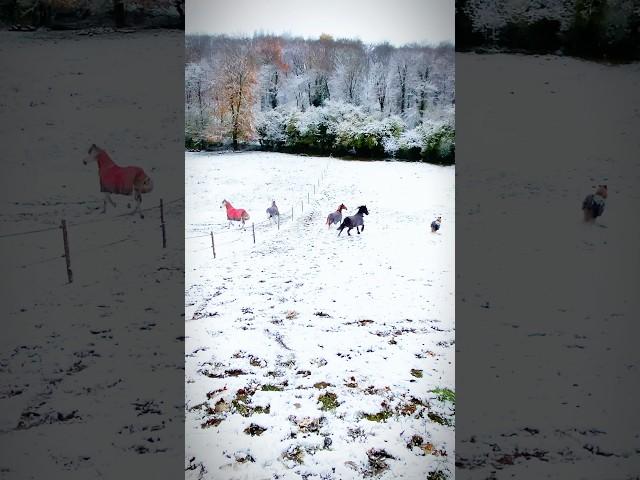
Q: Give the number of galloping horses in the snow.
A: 5